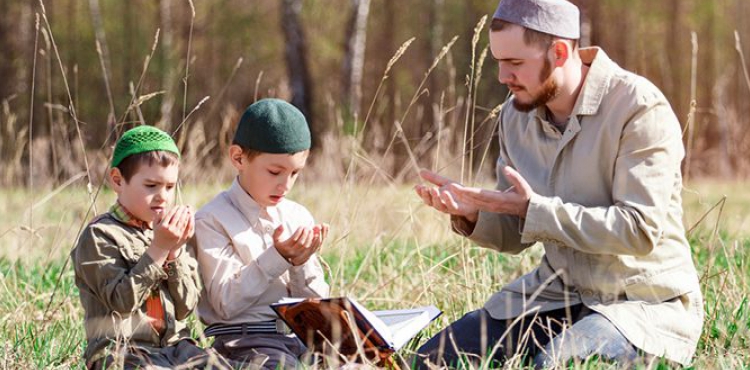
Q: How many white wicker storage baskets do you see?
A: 0